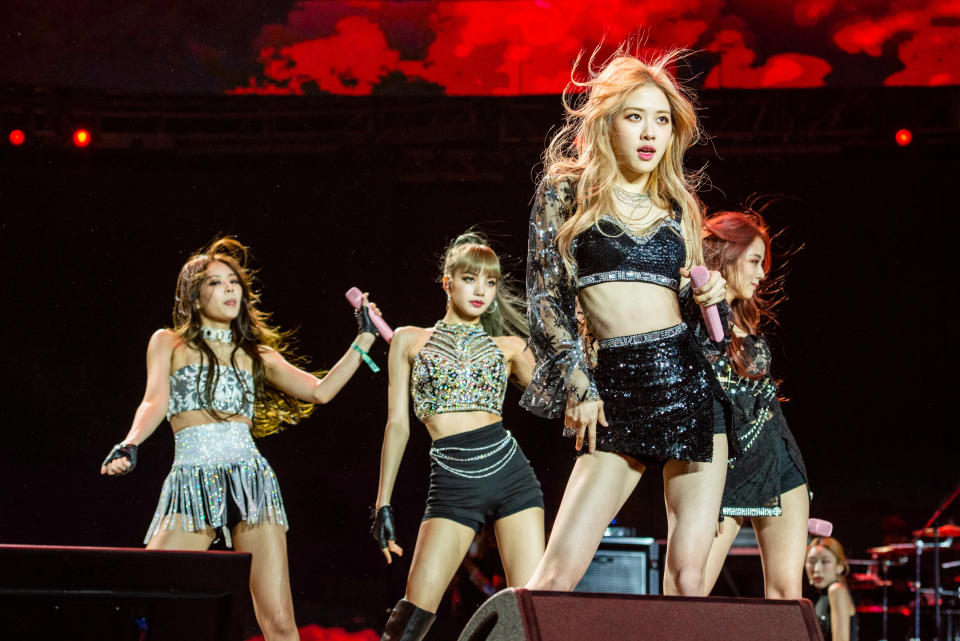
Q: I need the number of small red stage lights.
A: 3